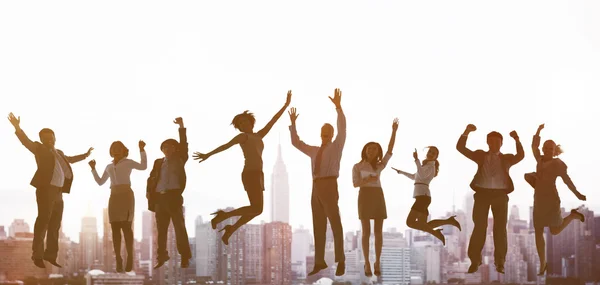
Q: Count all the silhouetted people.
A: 9